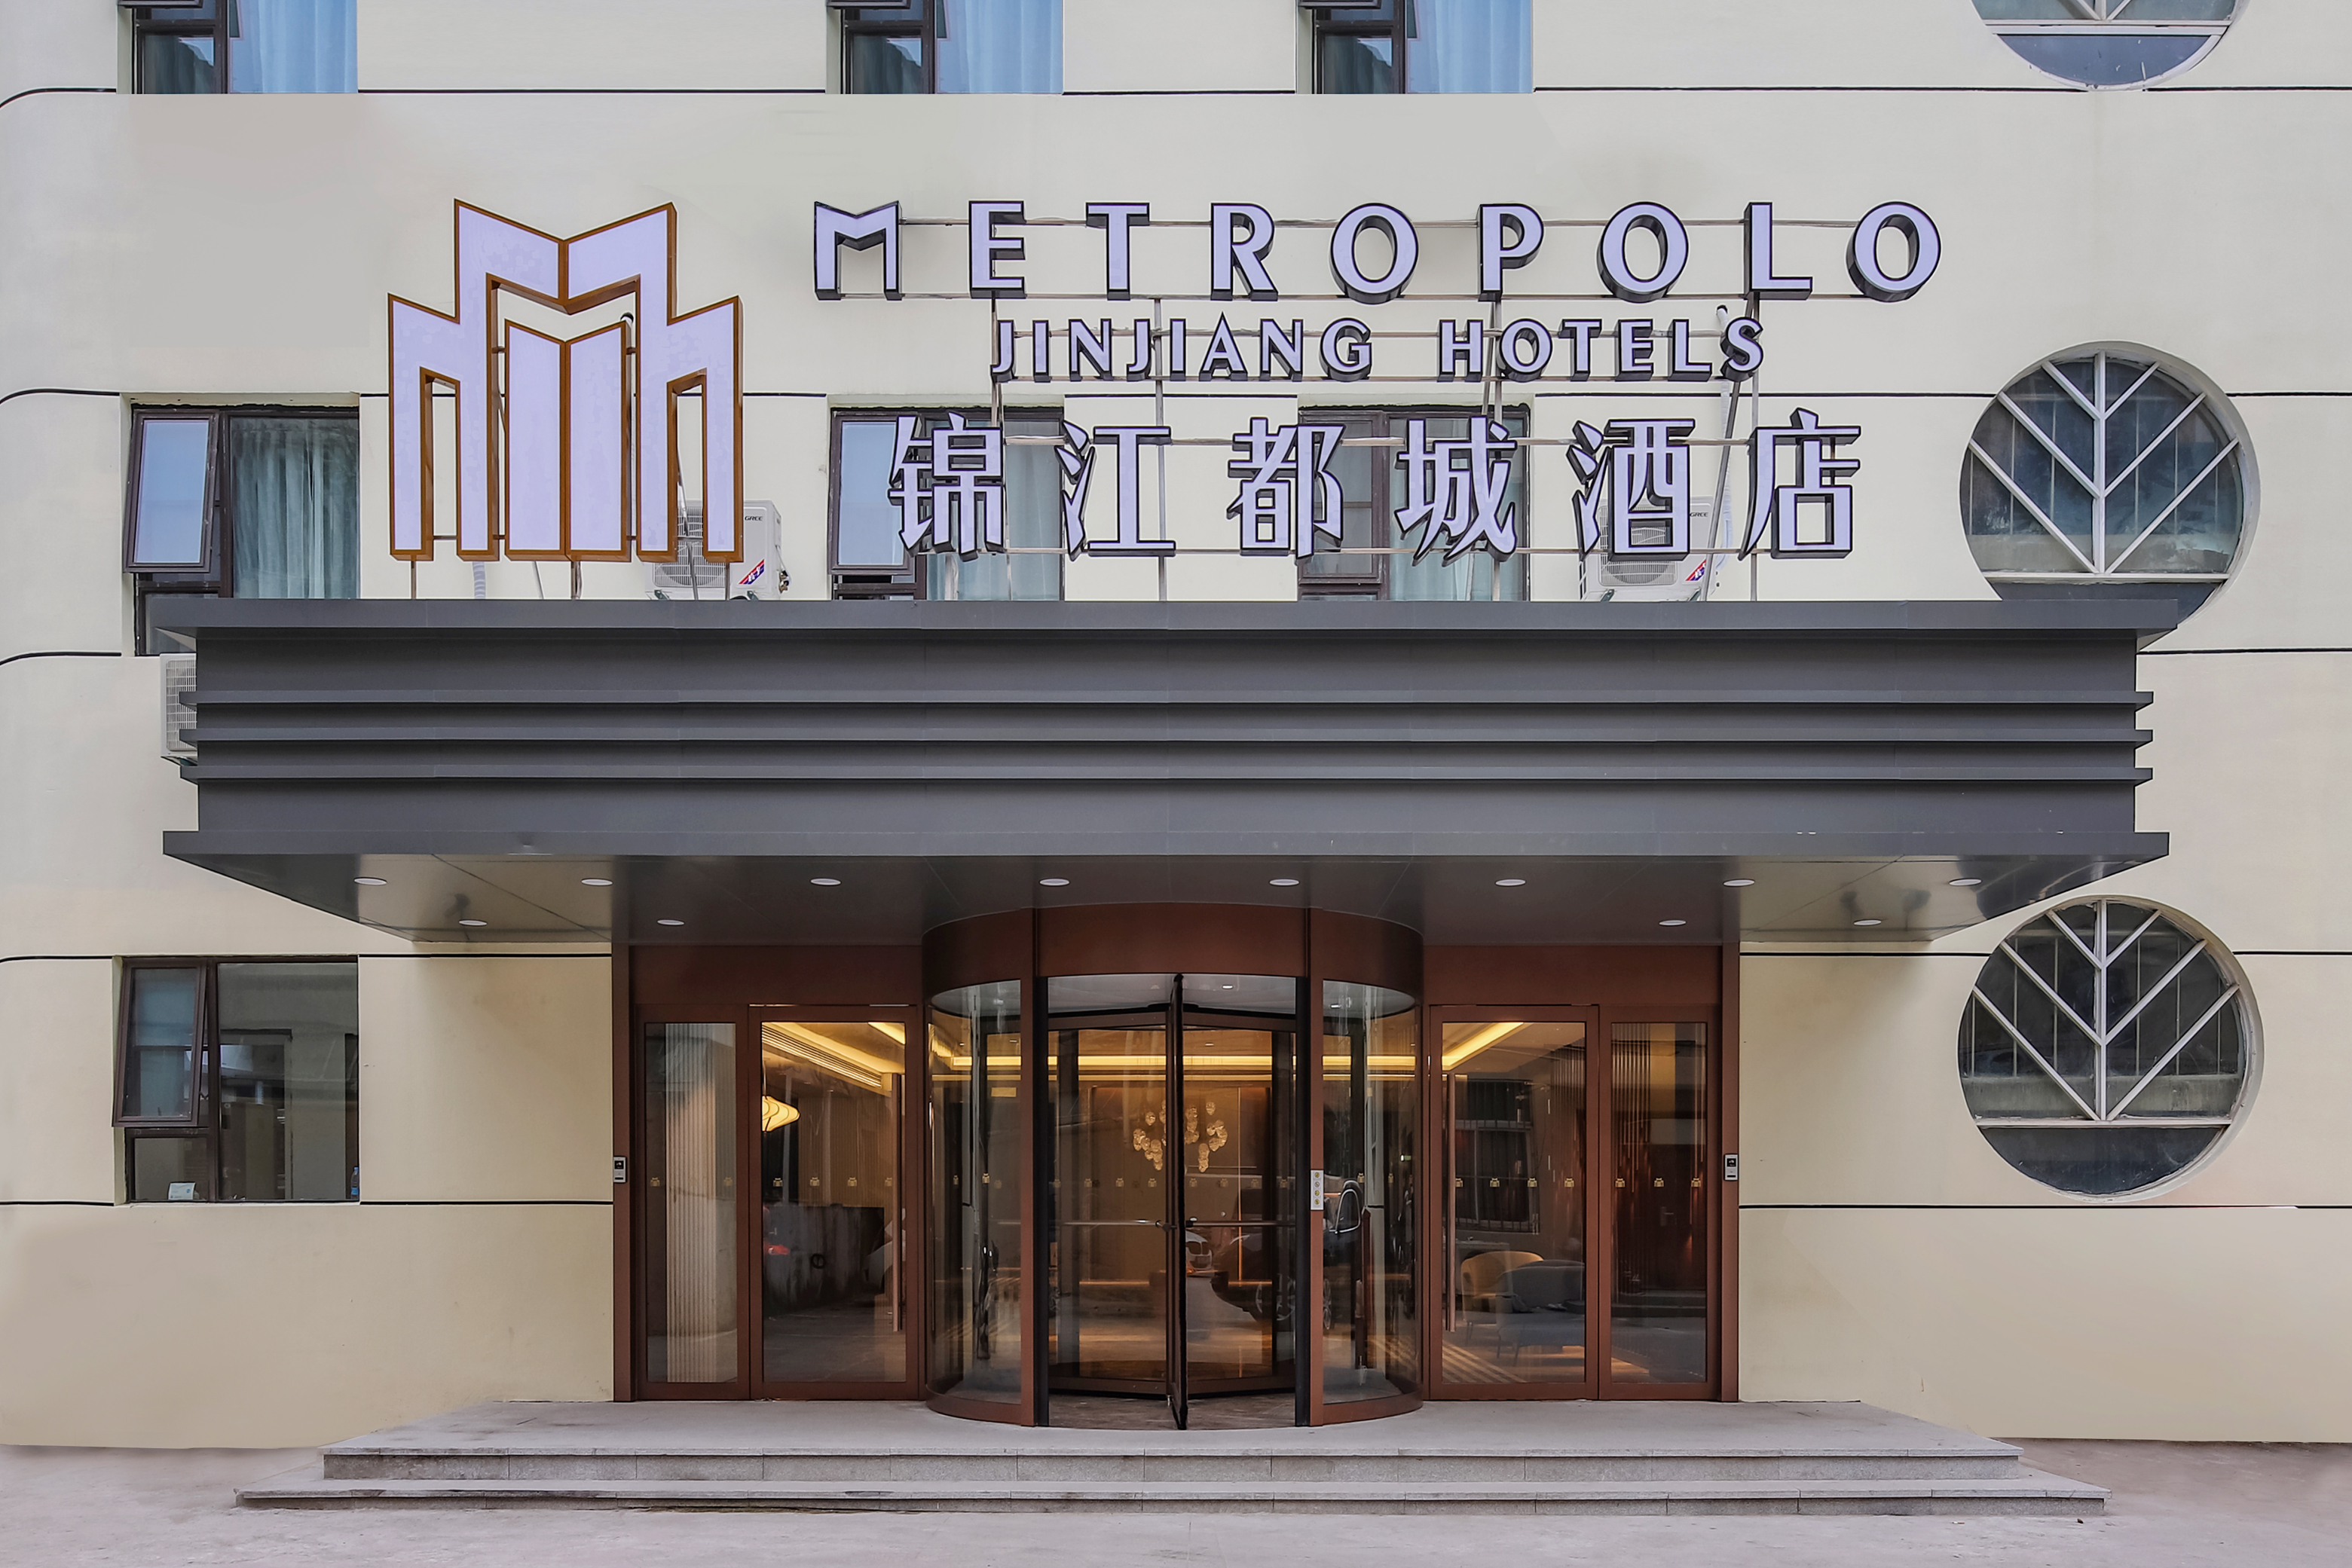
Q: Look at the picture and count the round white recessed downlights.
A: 12